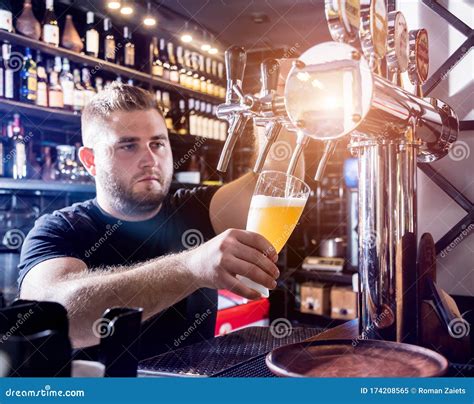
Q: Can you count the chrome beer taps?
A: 4